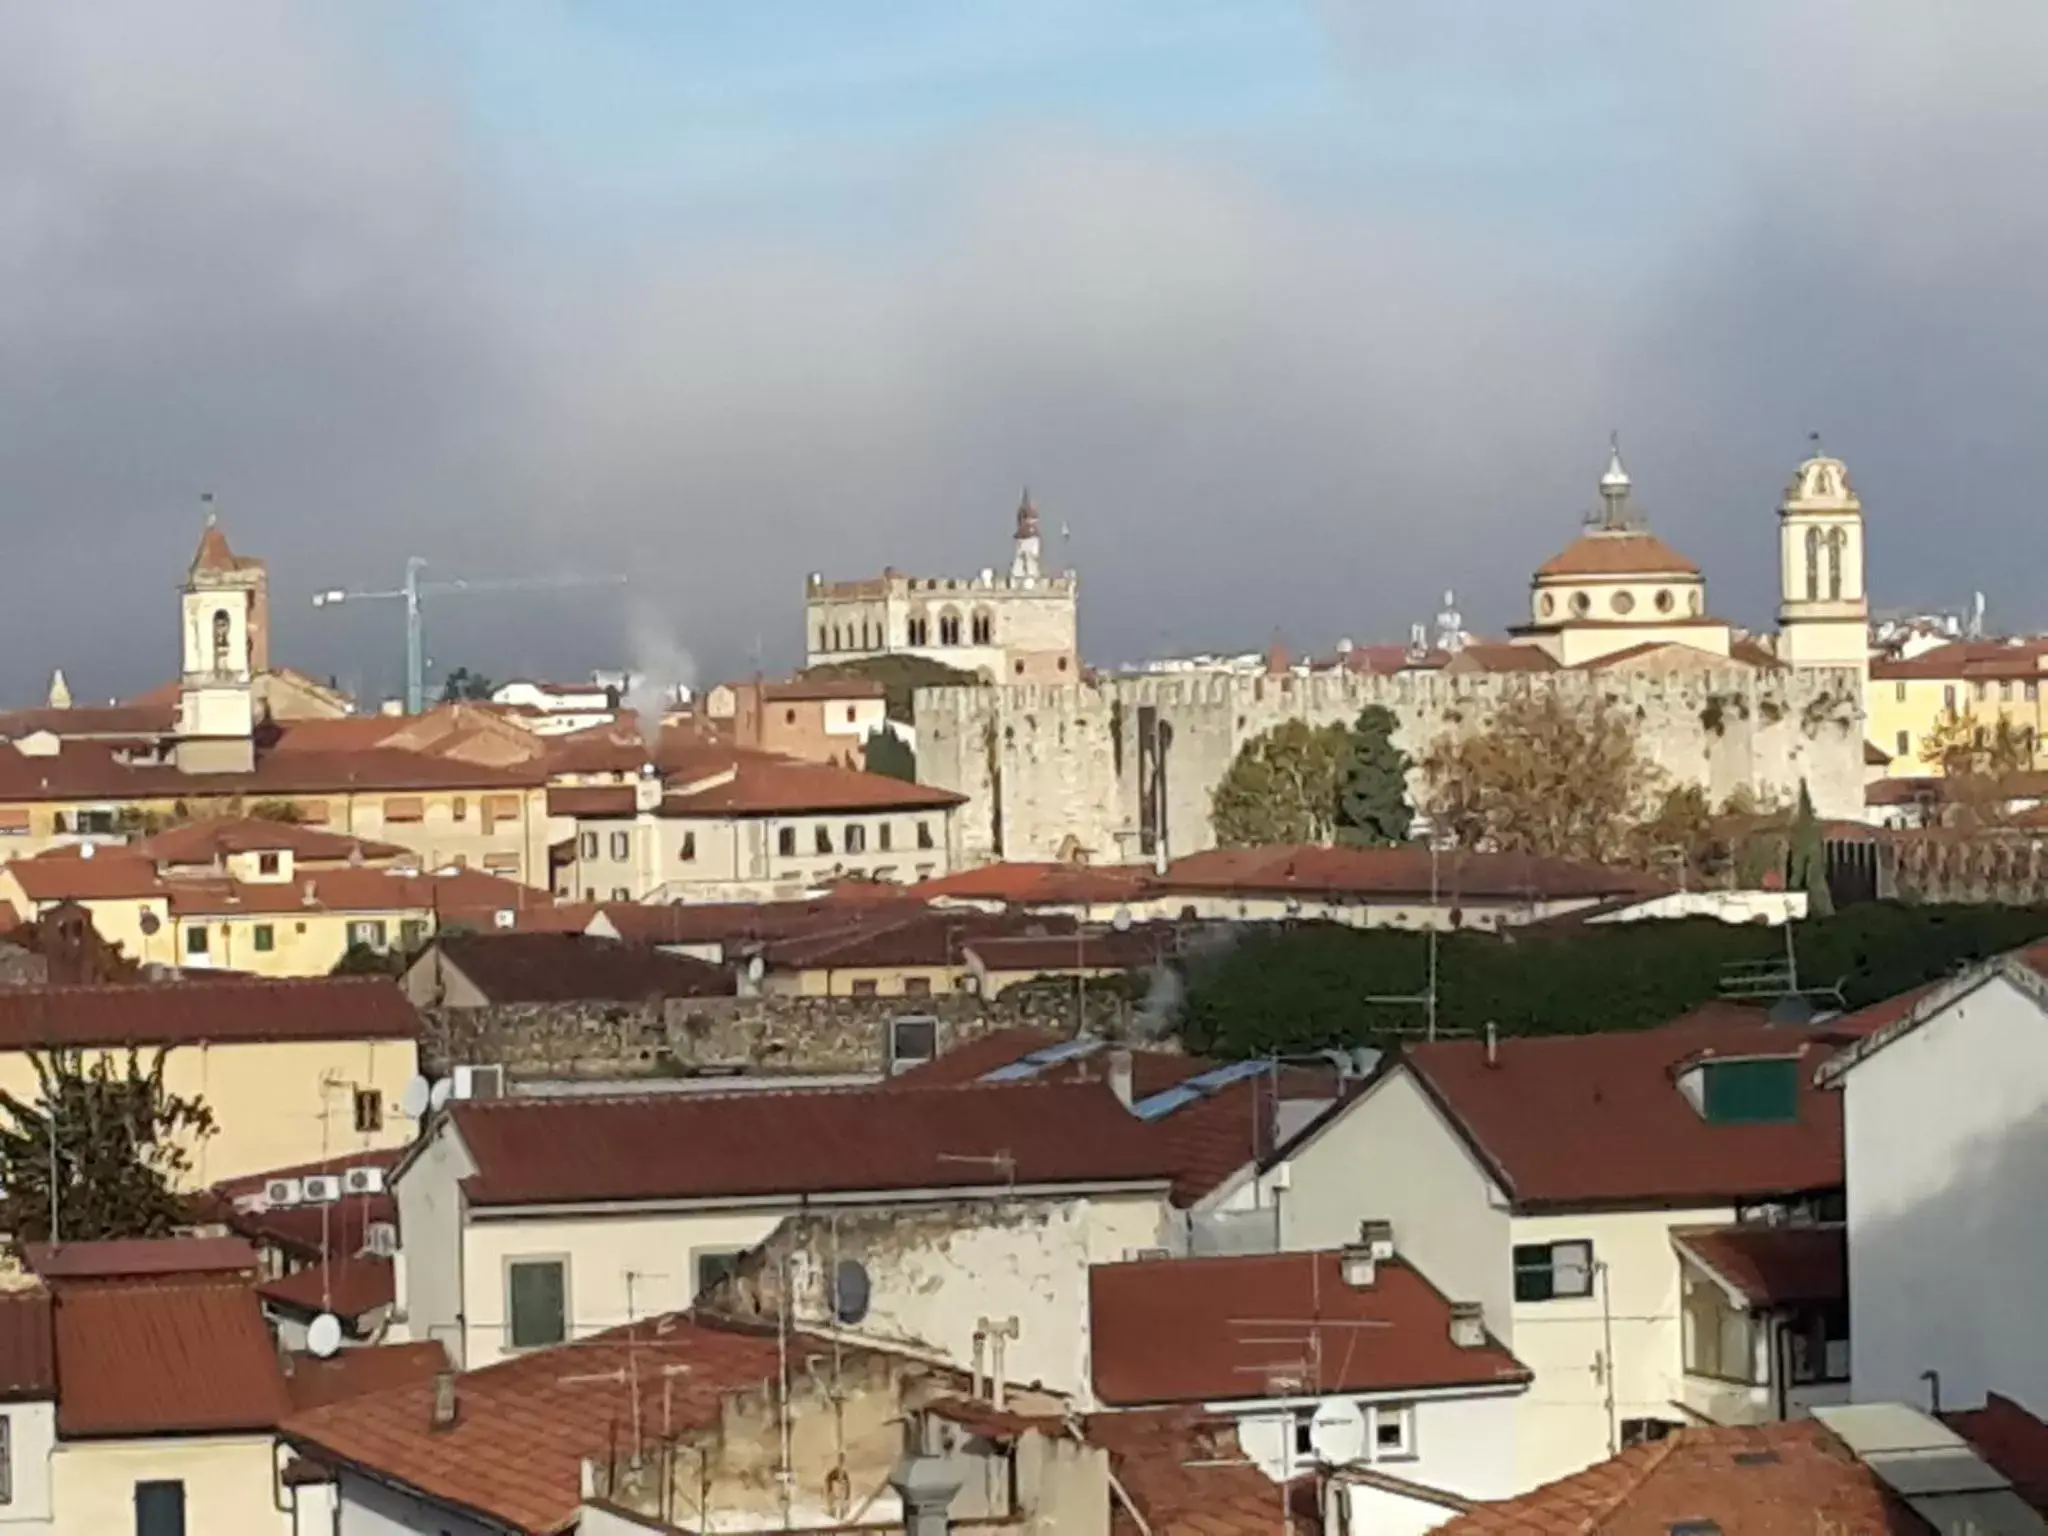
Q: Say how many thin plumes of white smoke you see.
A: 2